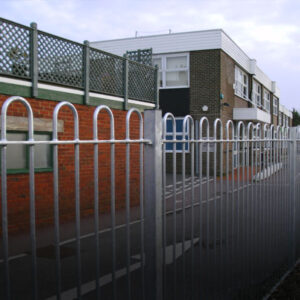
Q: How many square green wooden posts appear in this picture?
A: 4